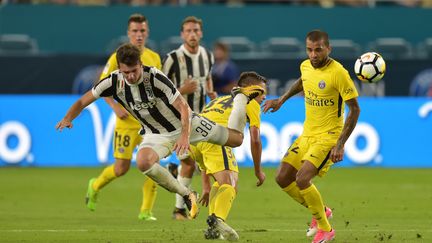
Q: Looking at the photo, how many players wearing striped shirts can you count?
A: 2